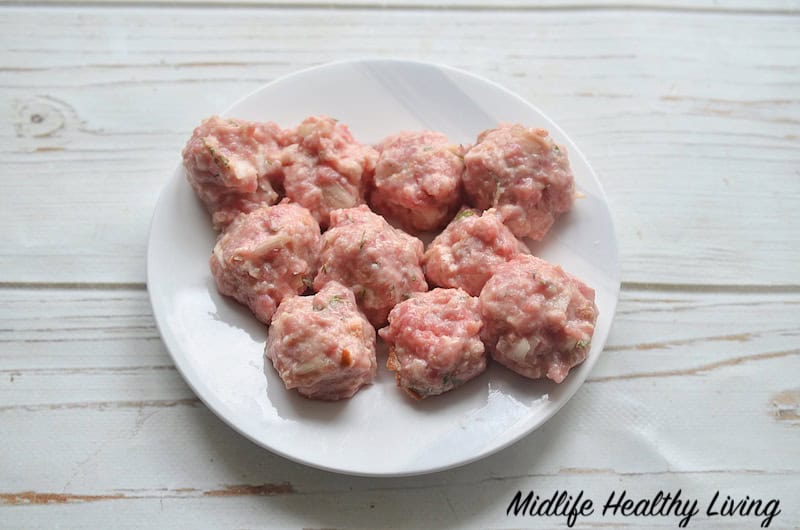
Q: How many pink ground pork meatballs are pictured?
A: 10